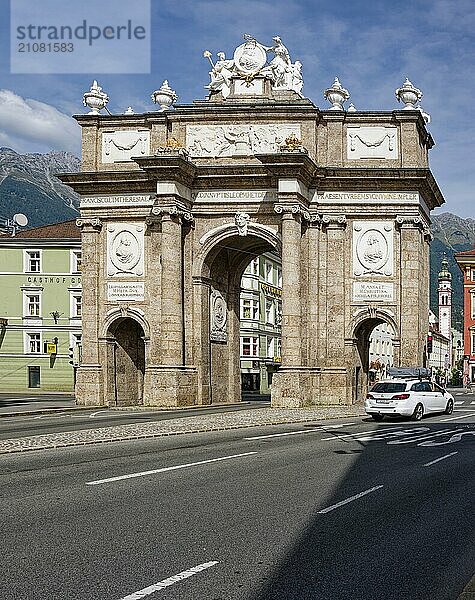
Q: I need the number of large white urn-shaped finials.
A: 4